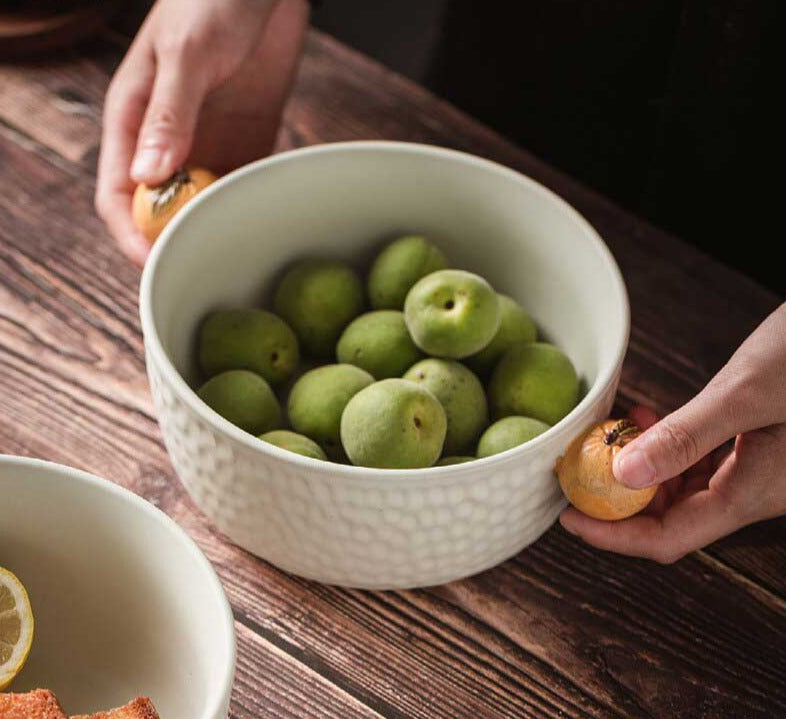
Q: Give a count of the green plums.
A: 14